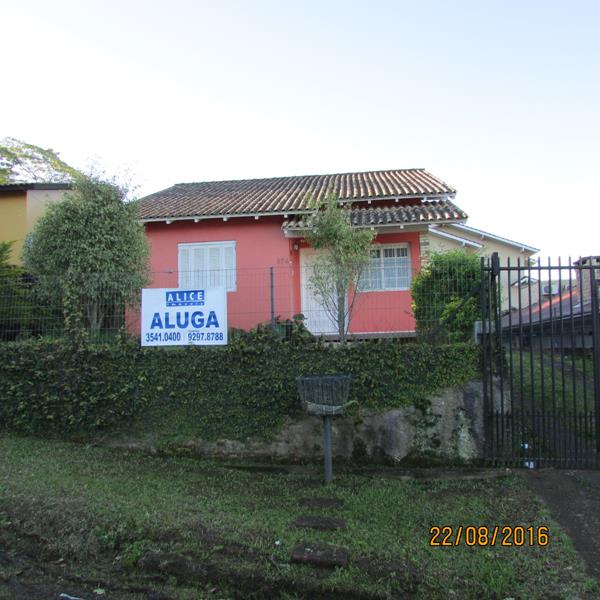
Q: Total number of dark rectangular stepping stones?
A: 3